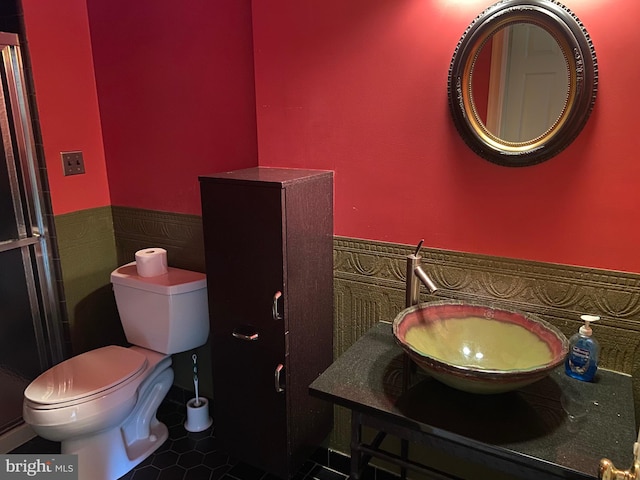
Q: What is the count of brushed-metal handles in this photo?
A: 3